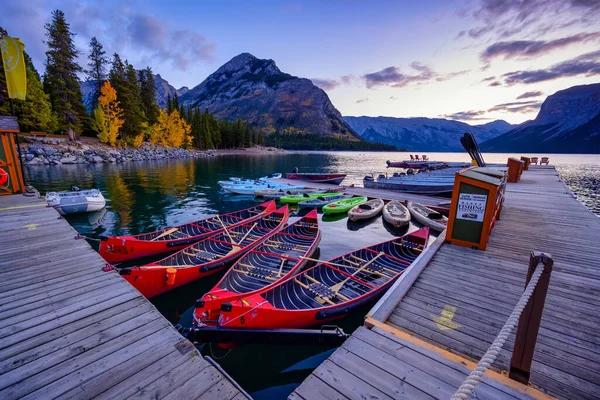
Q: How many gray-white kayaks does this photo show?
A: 3